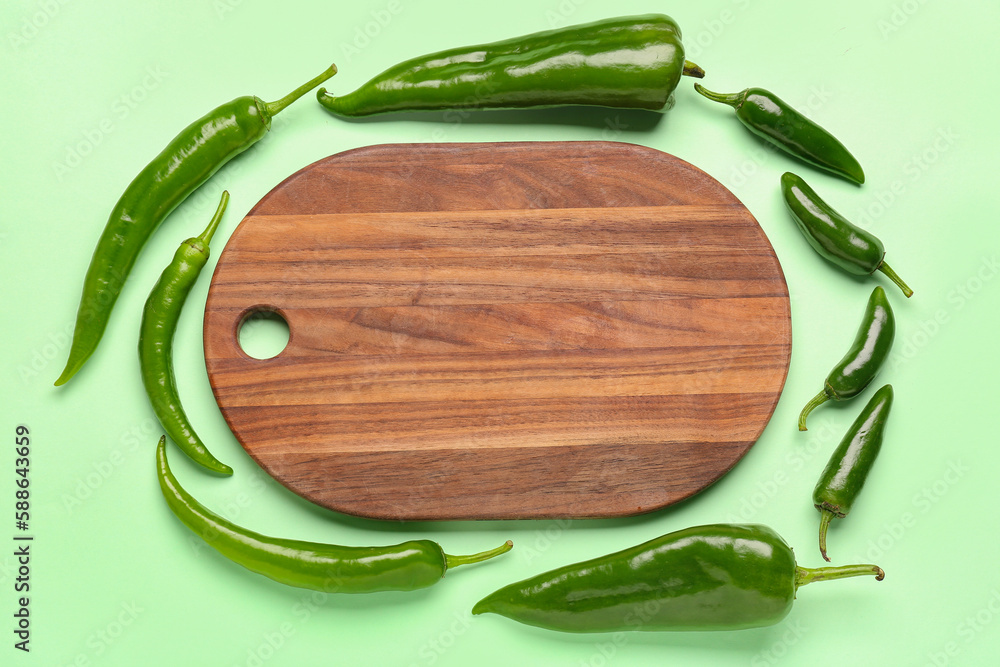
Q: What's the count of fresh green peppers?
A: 9